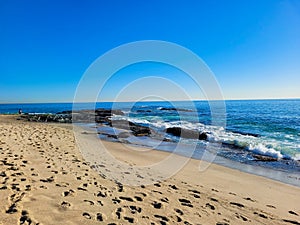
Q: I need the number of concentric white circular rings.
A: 2